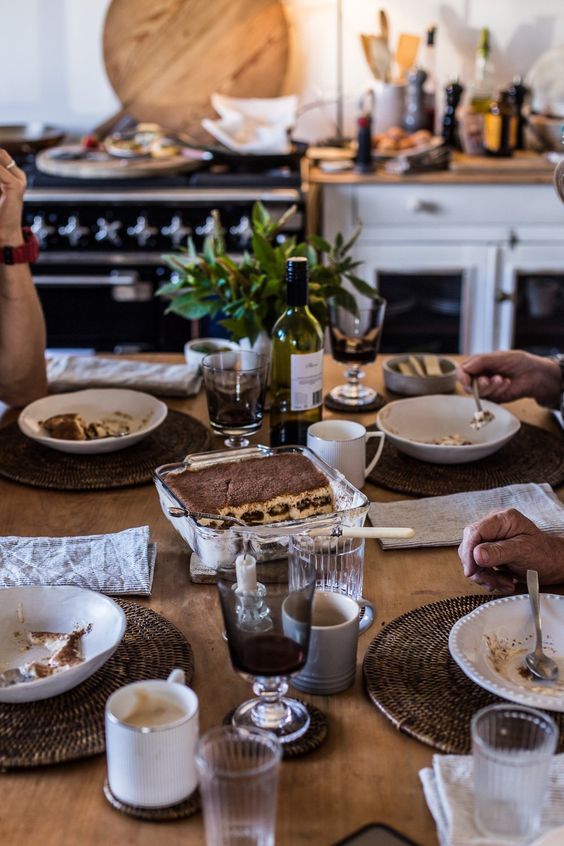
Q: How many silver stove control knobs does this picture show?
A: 7